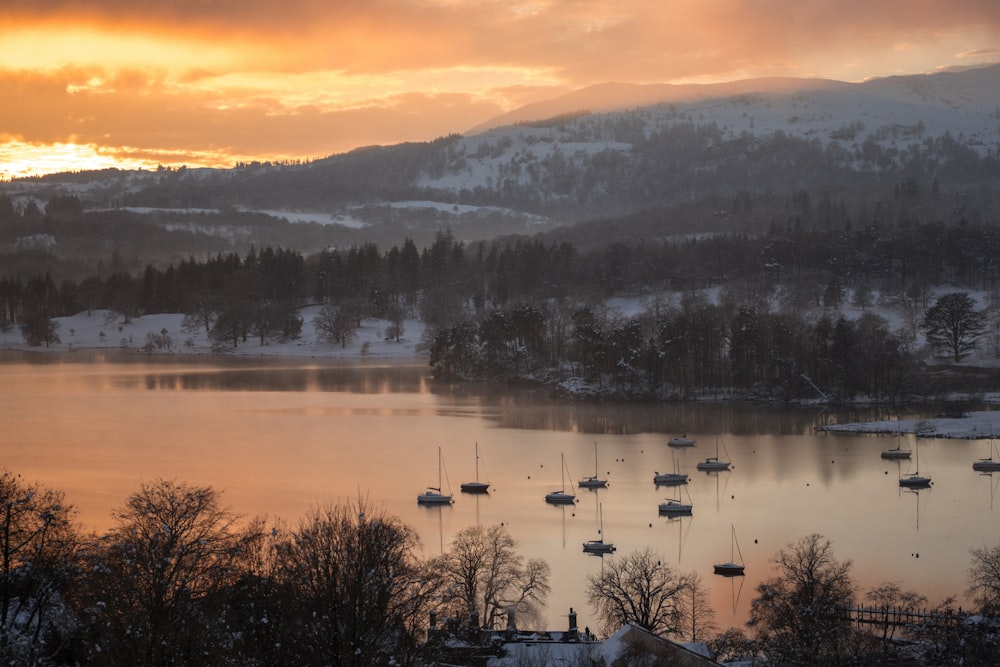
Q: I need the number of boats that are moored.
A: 13